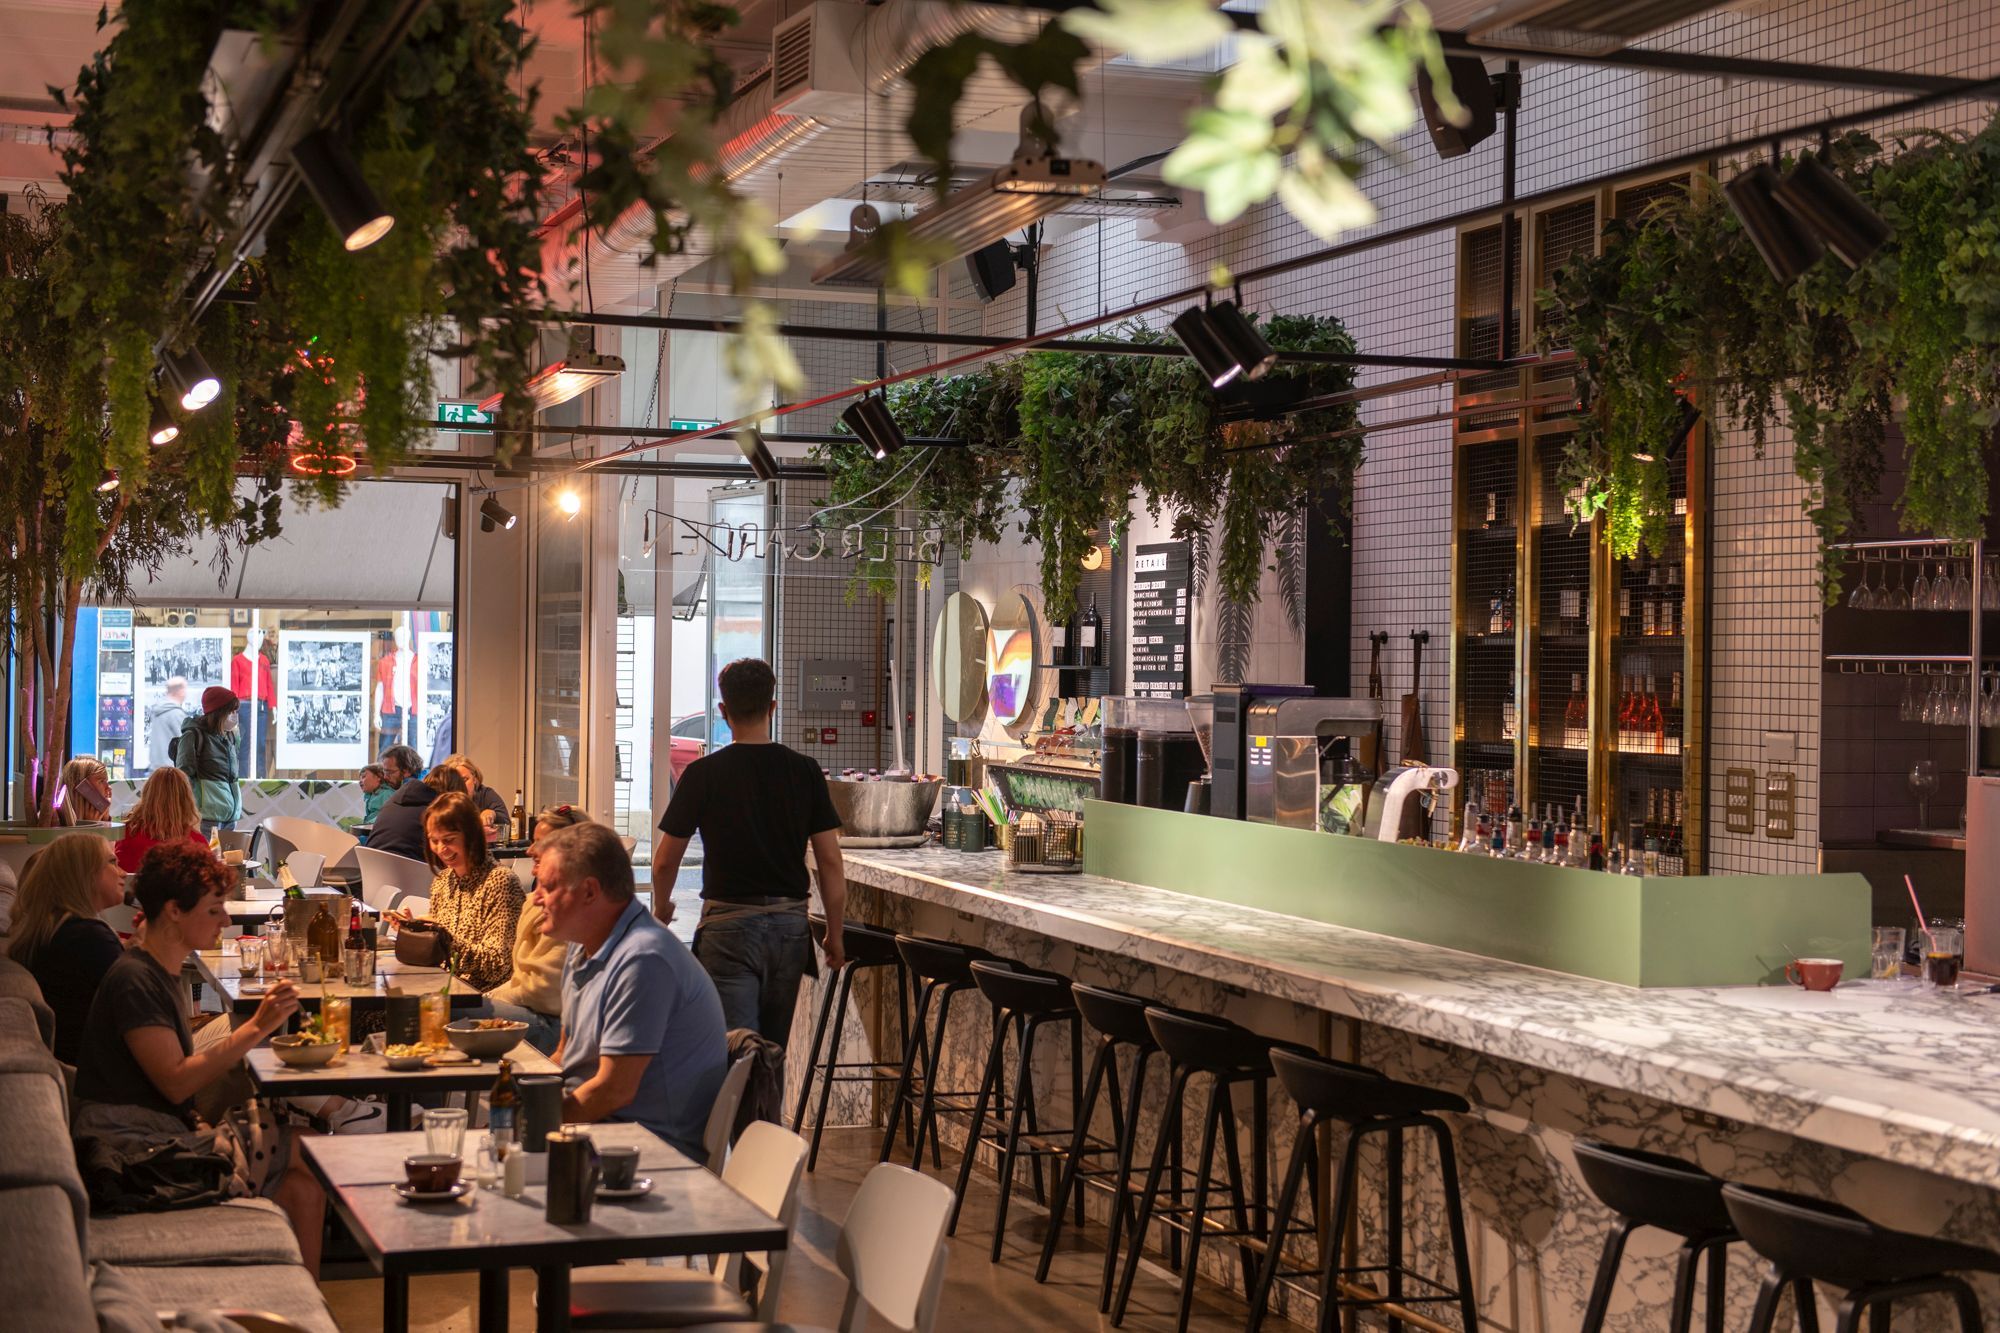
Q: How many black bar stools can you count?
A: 8